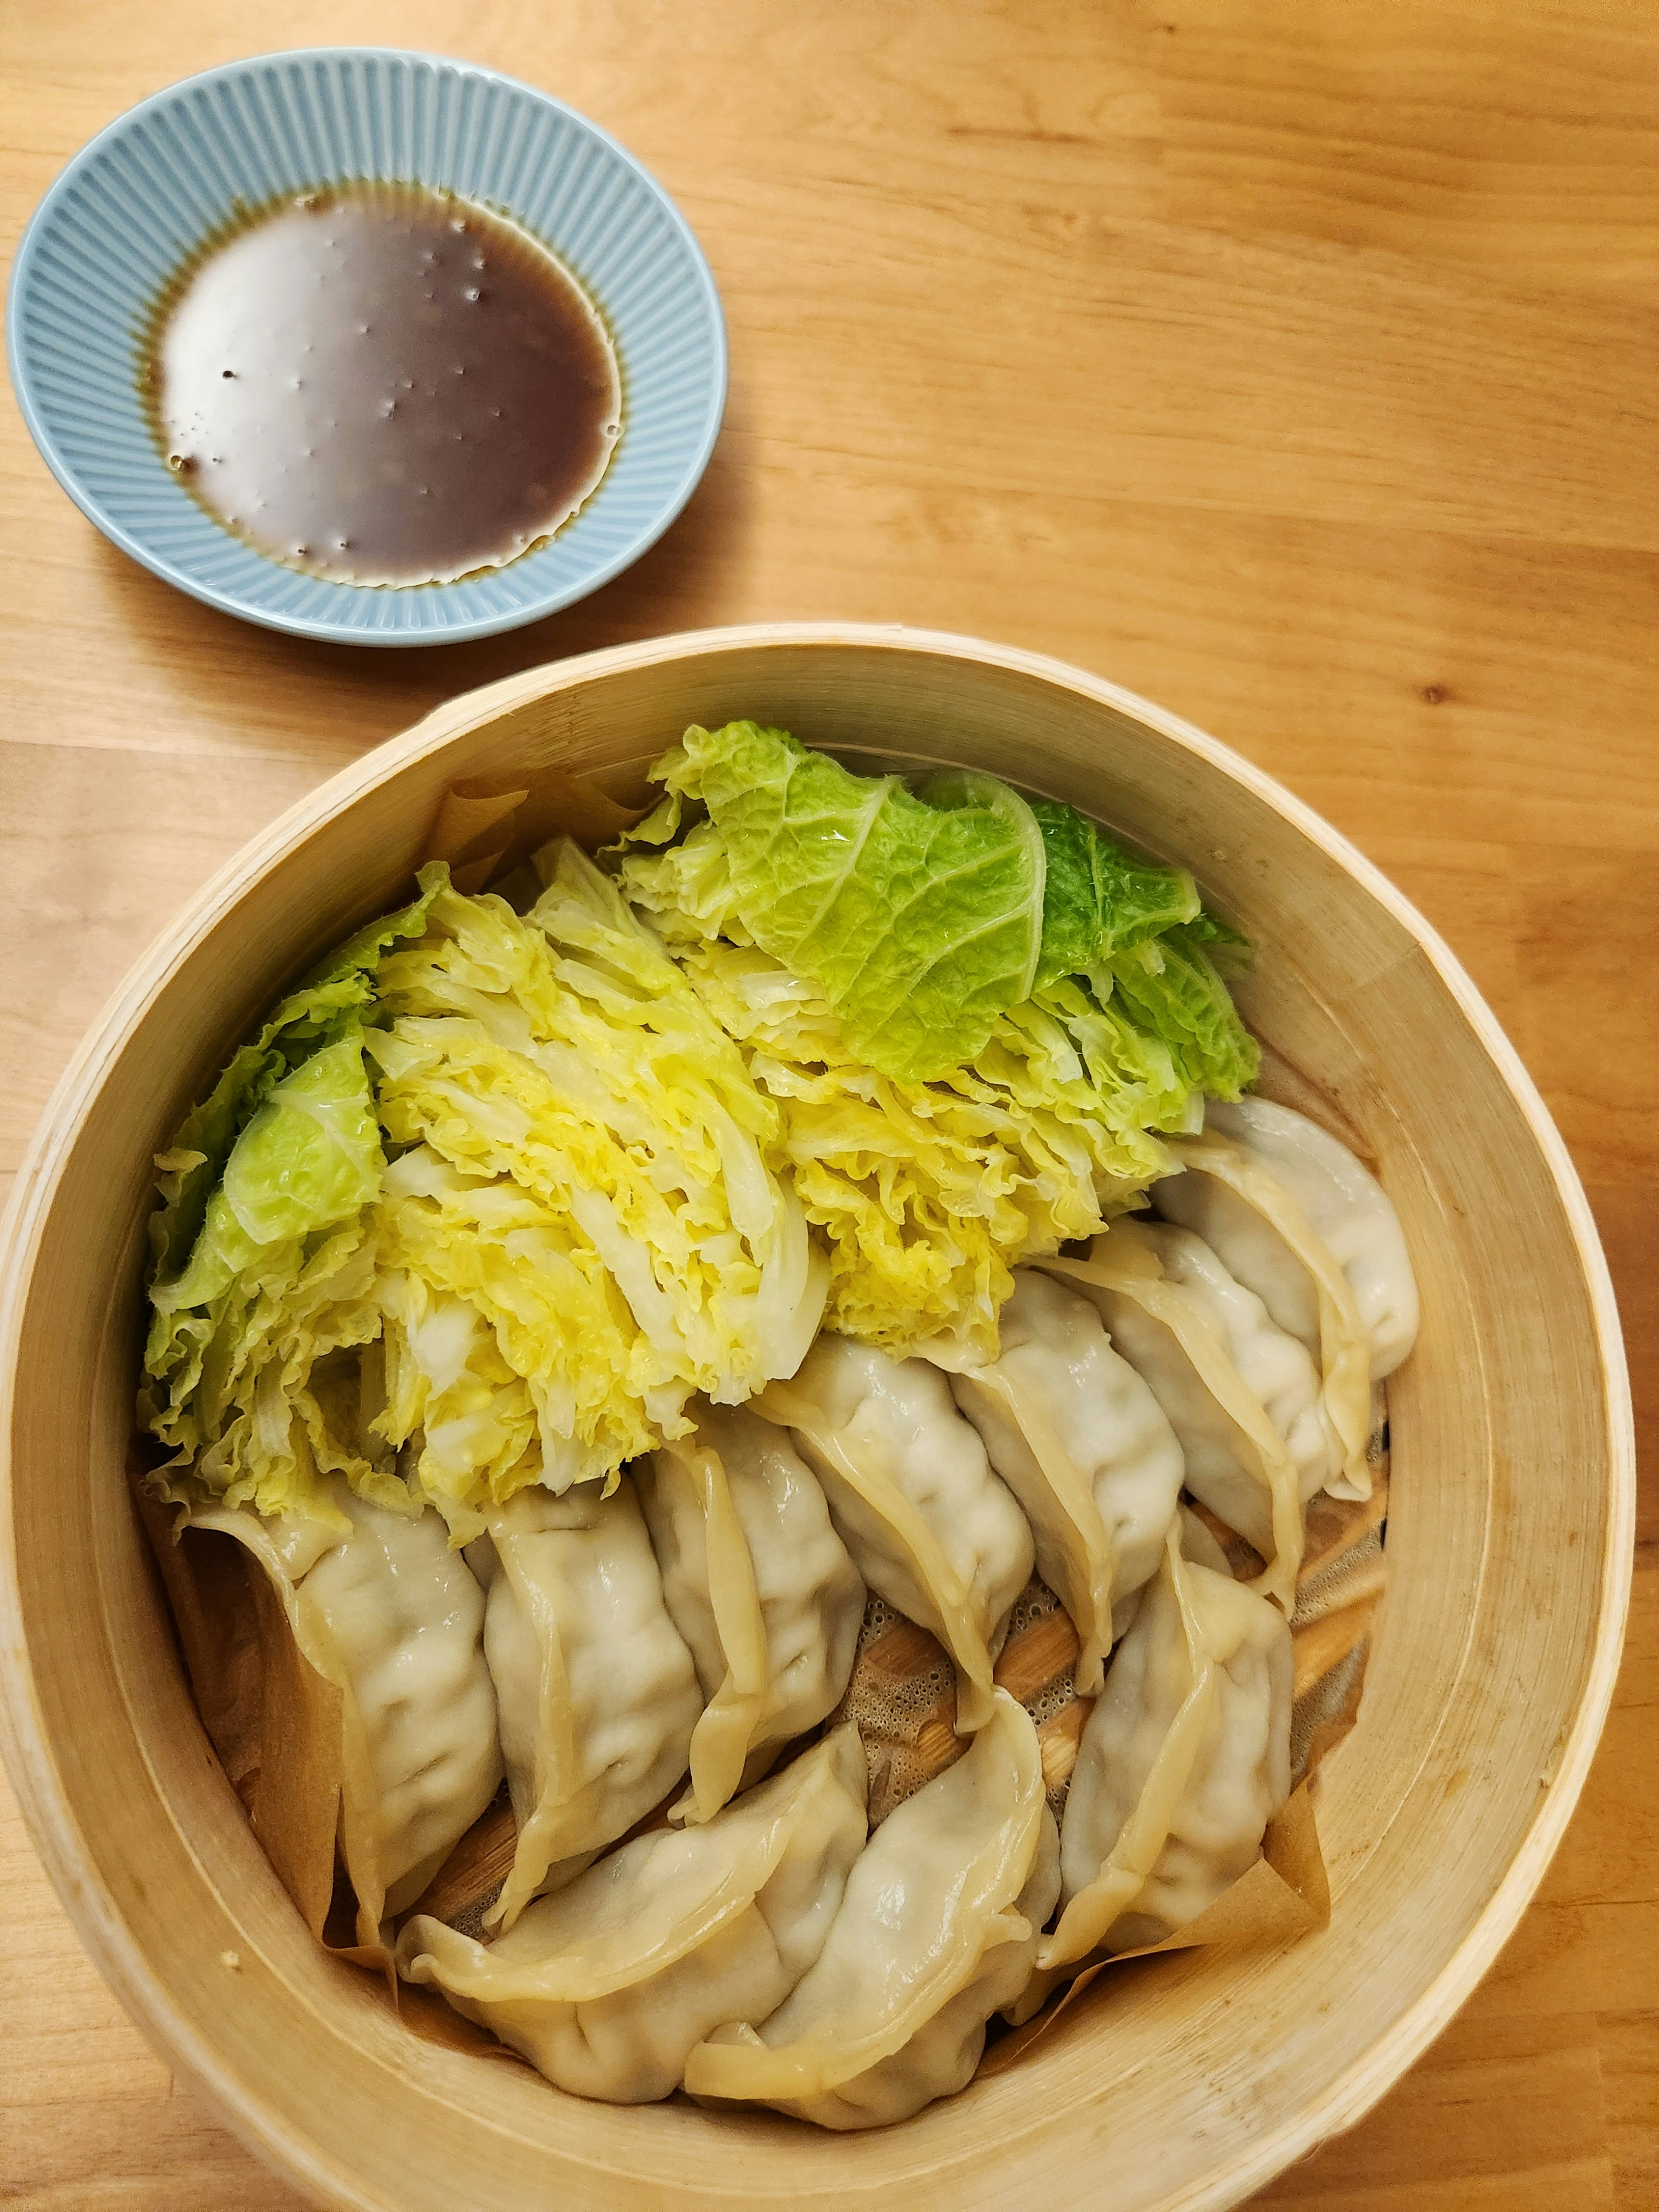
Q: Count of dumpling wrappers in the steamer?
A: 10